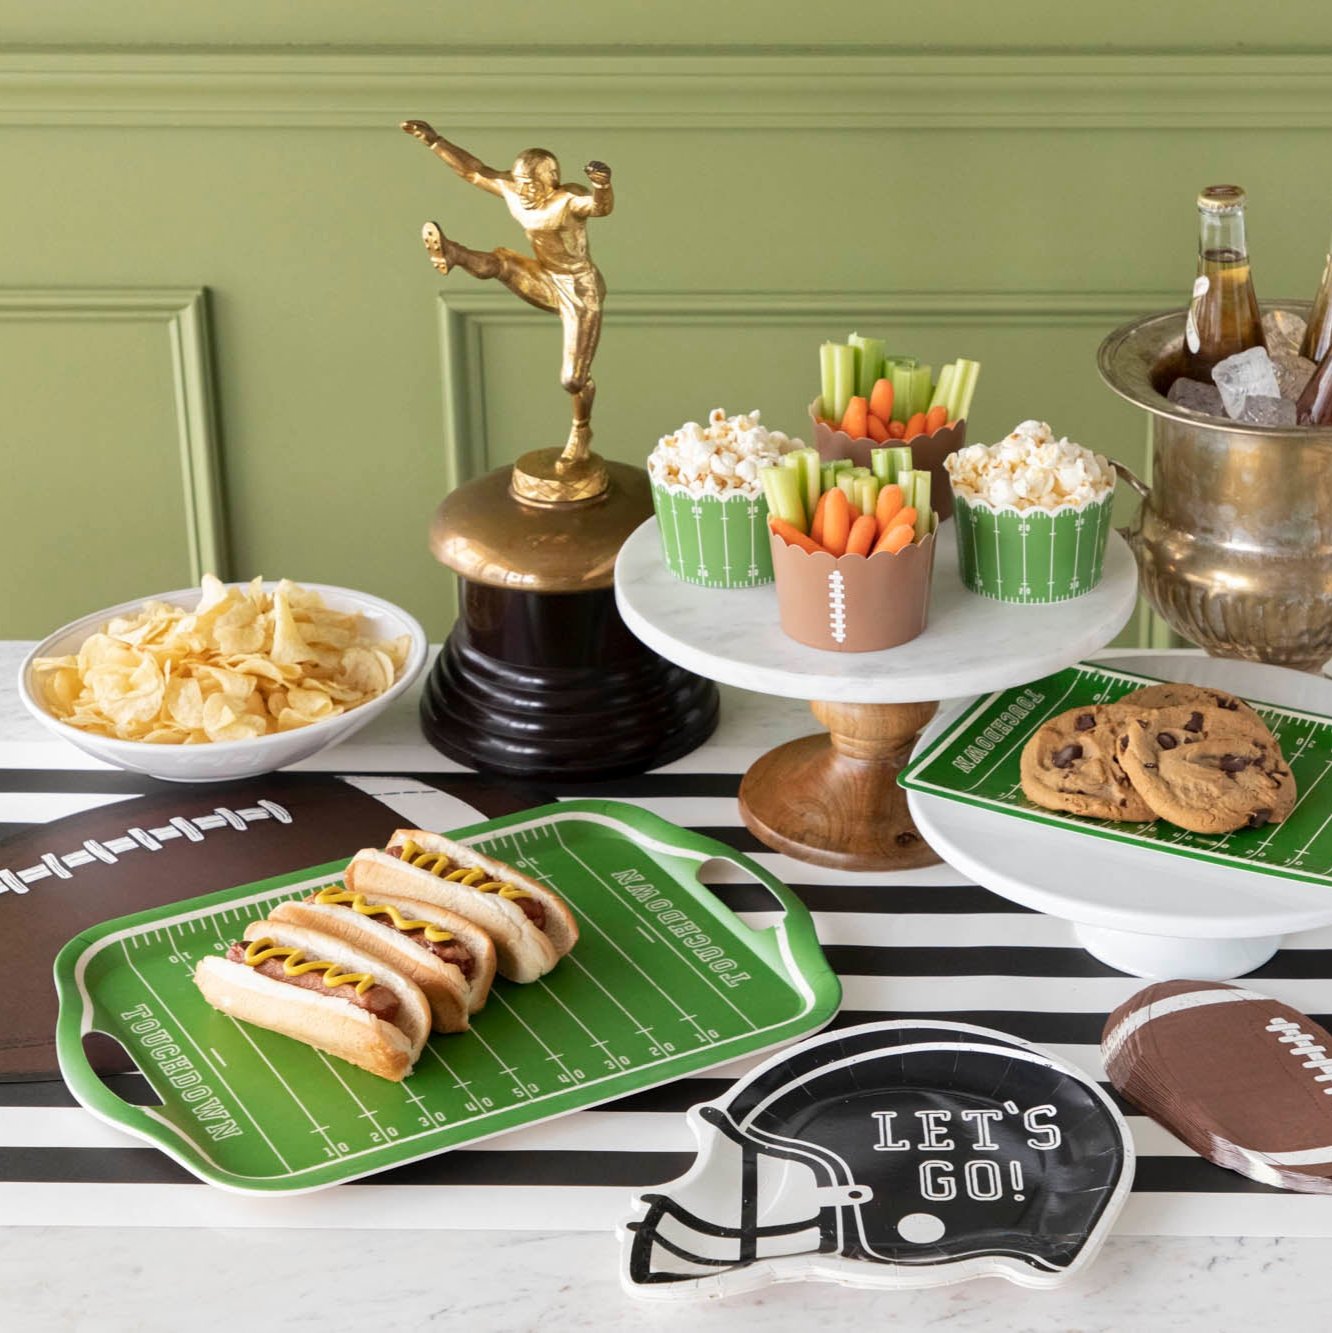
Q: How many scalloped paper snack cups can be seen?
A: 4